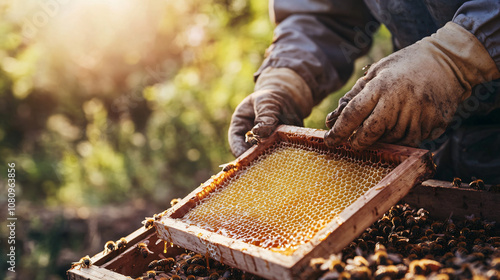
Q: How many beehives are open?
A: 1